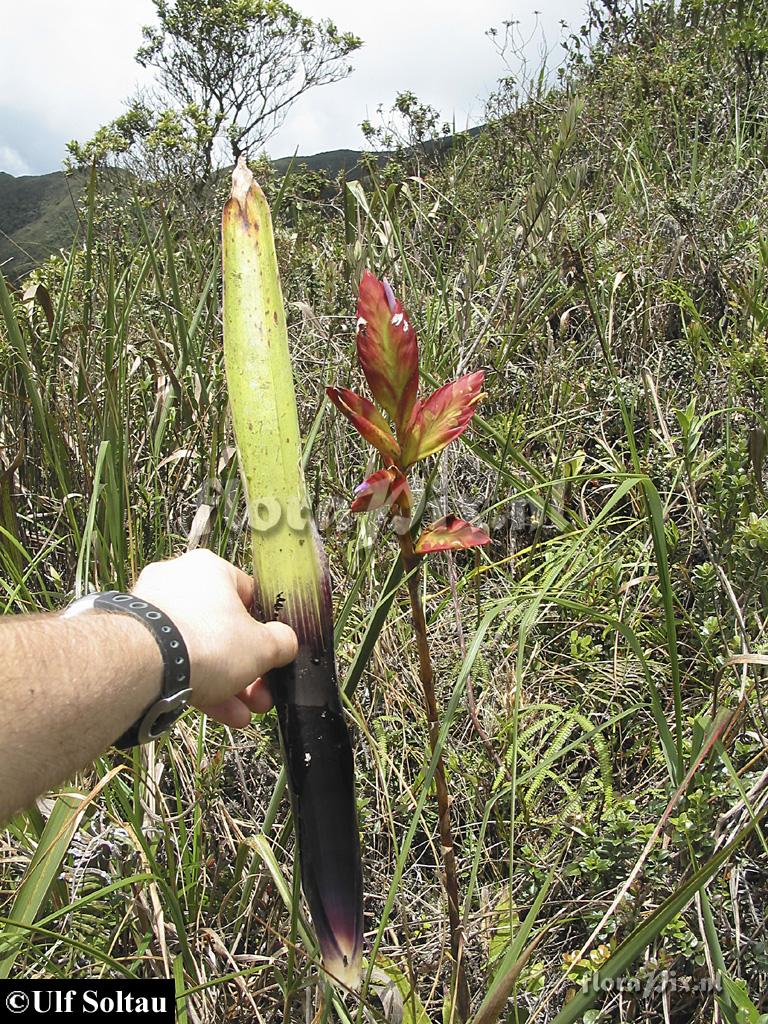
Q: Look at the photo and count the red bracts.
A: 5